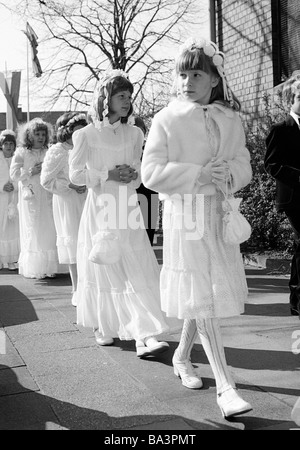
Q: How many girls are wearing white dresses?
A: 5